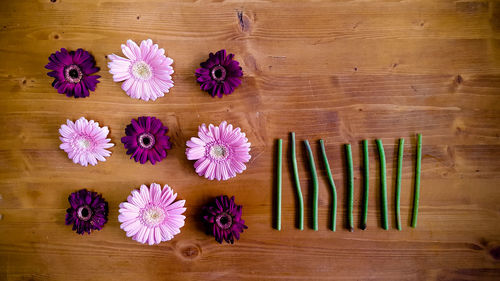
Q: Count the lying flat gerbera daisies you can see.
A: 9